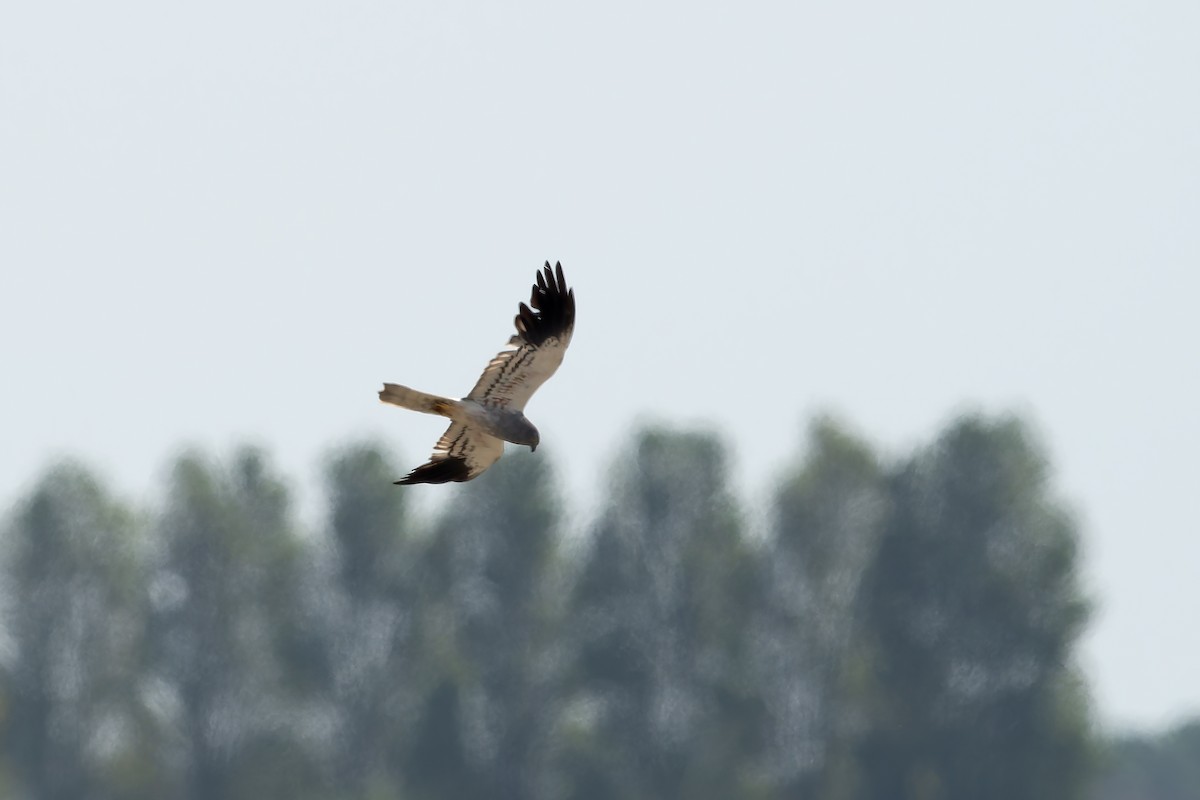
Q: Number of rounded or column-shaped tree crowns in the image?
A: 7